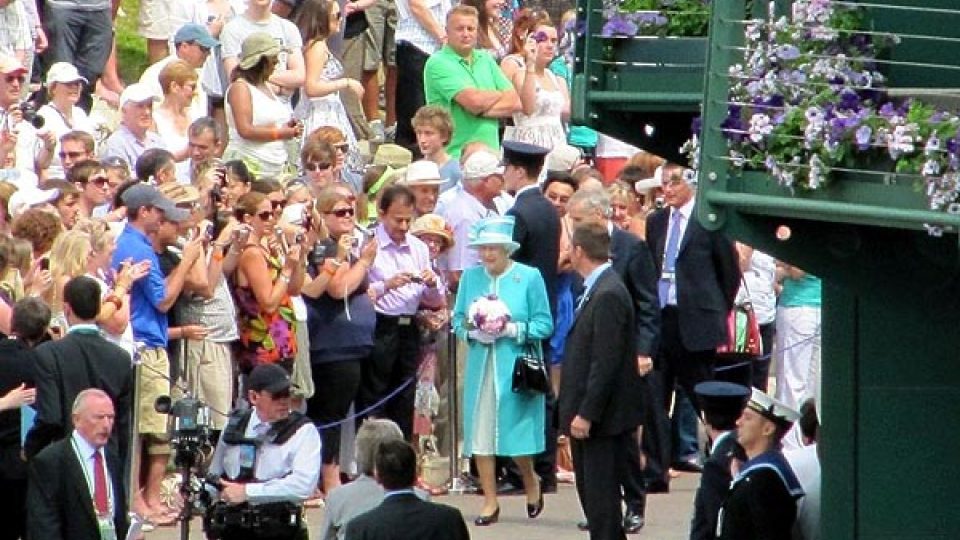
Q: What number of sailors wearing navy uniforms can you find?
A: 1